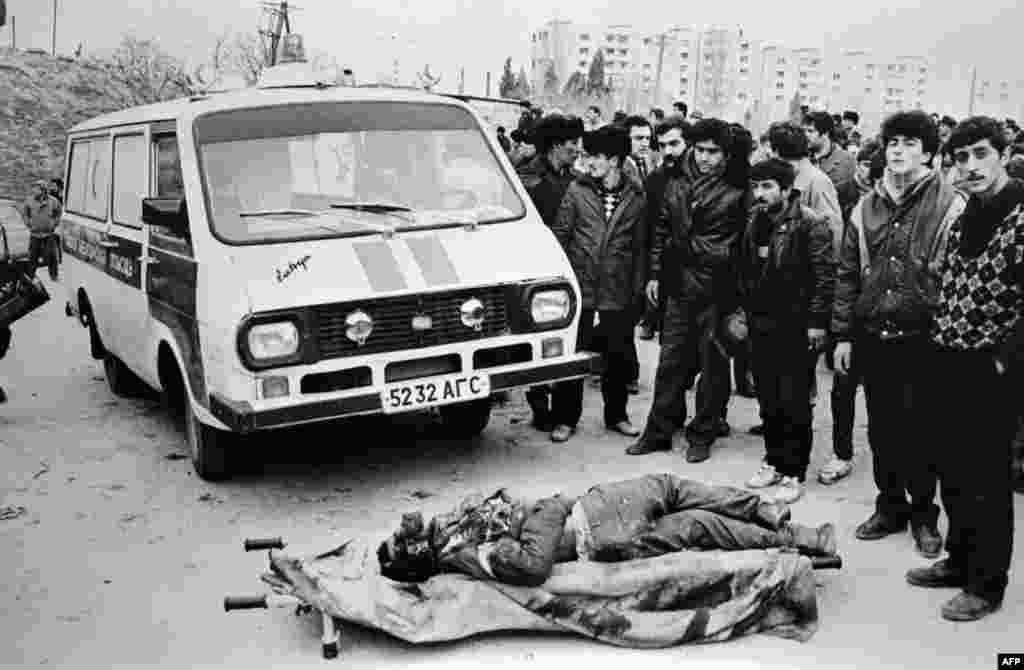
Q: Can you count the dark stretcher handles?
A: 3